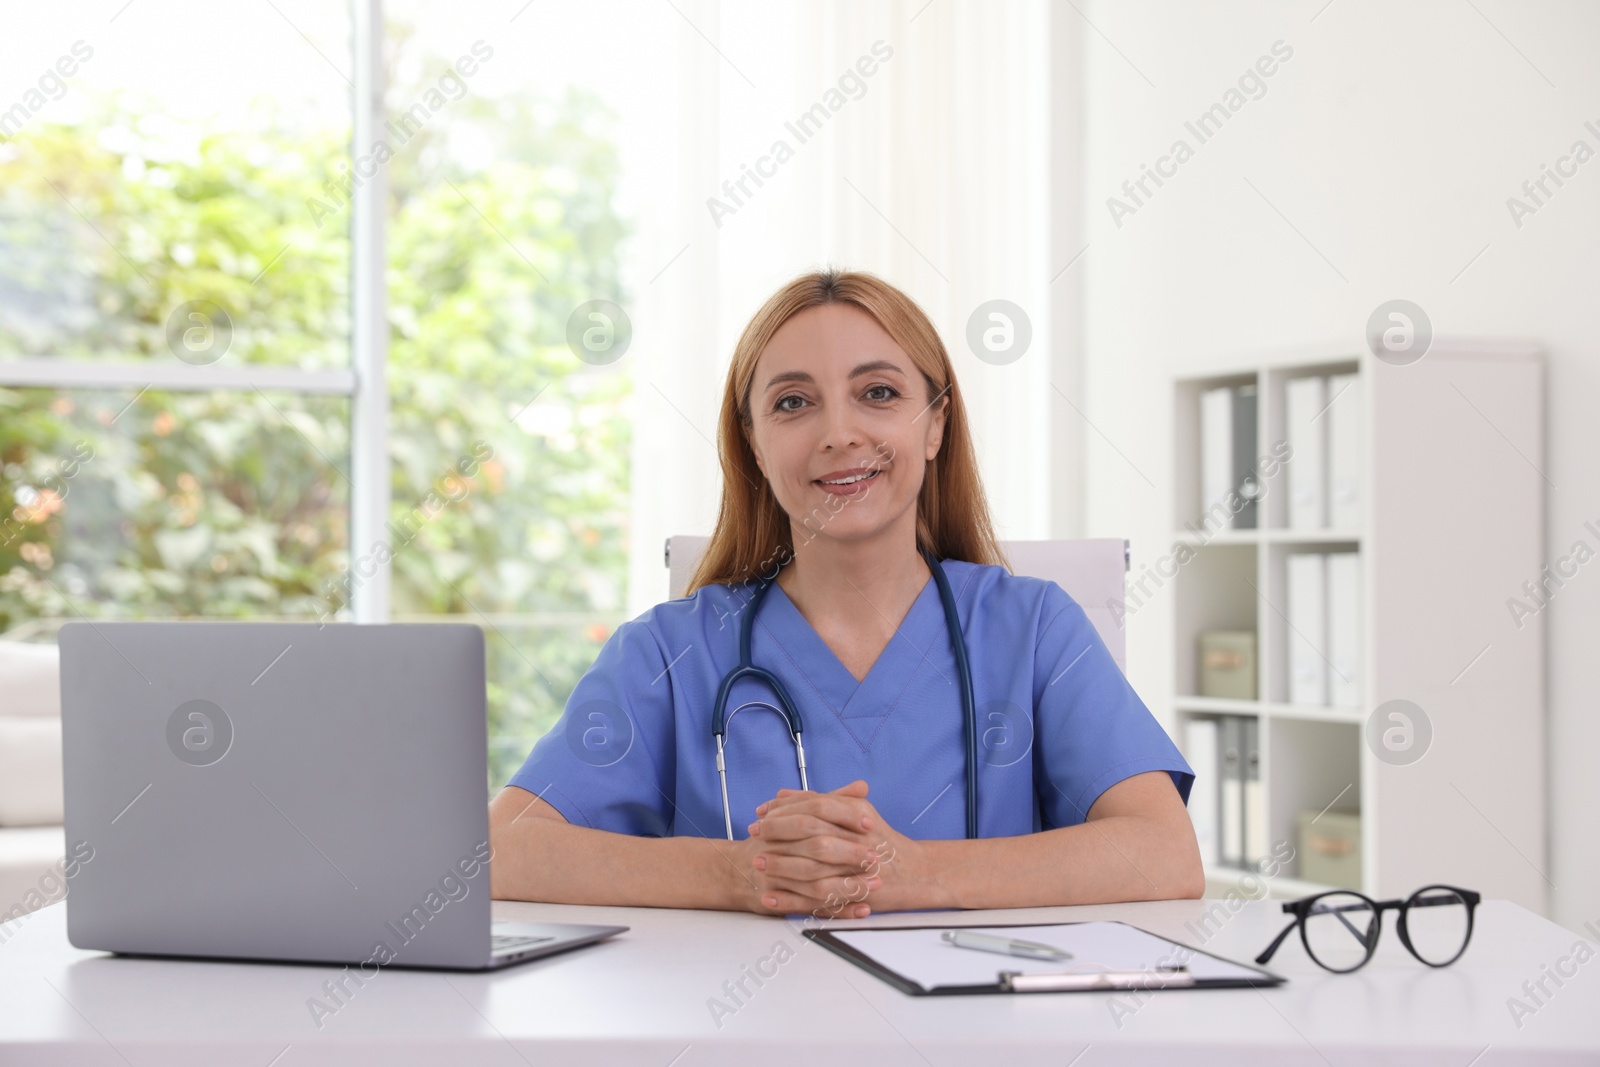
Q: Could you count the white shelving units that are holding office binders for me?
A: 1